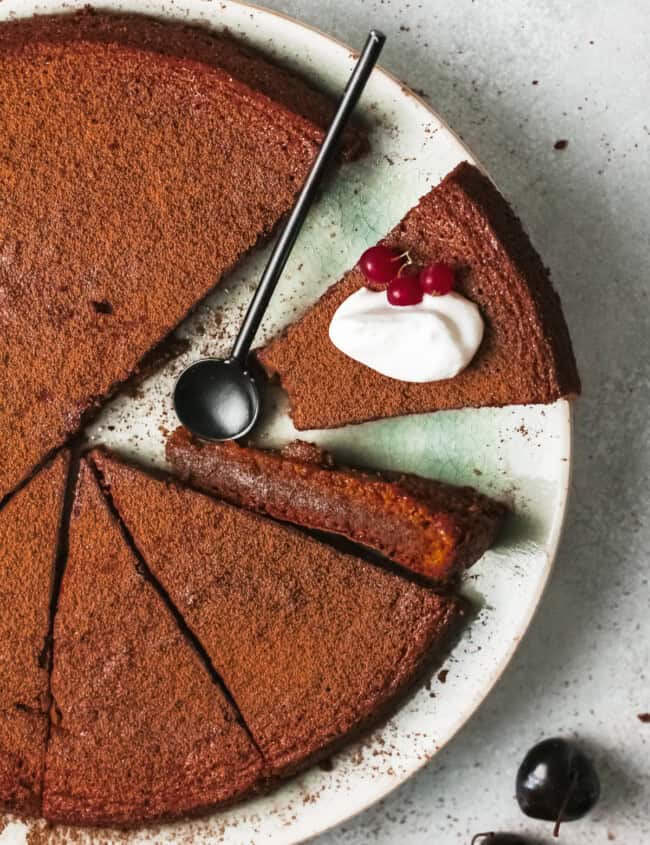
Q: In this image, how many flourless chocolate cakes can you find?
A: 1